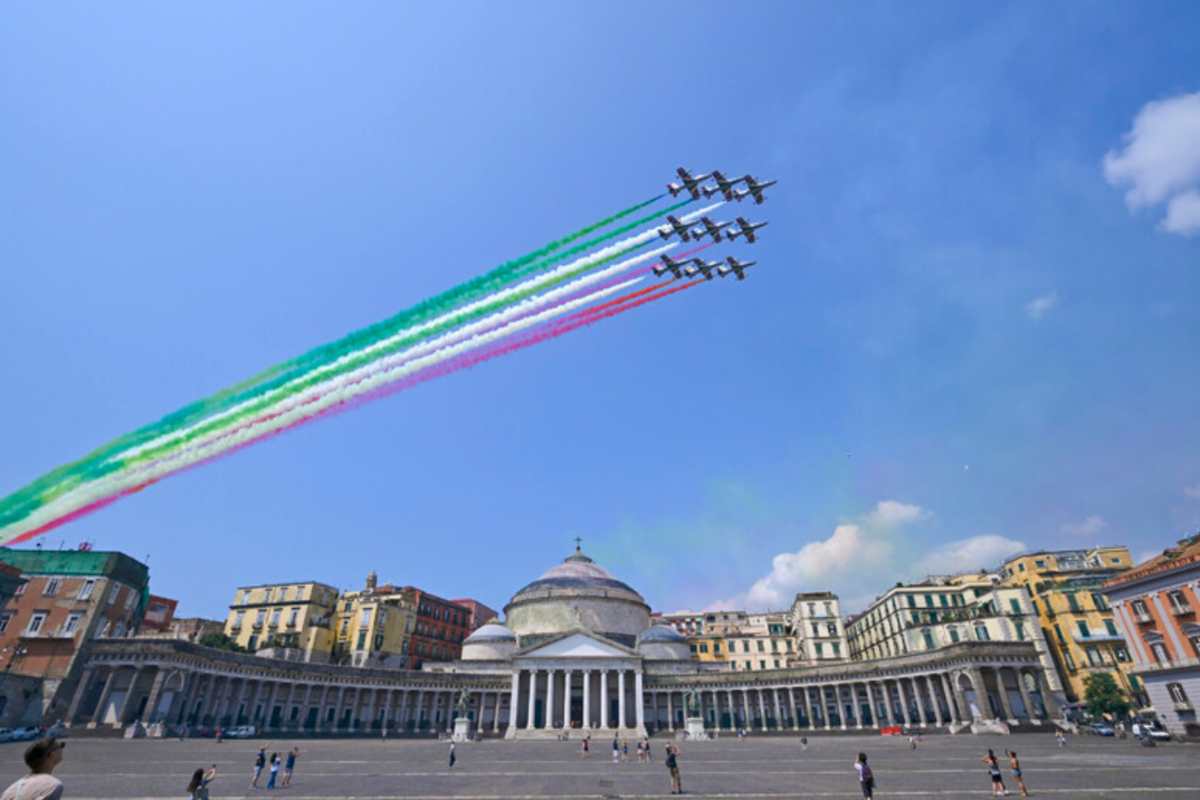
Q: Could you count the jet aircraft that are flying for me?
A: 9